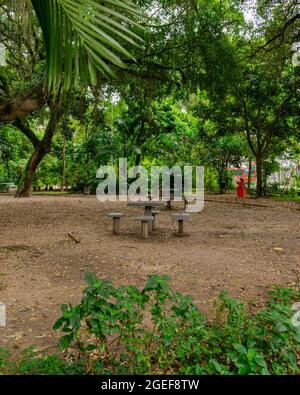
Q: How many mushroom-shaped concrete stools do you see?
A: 4